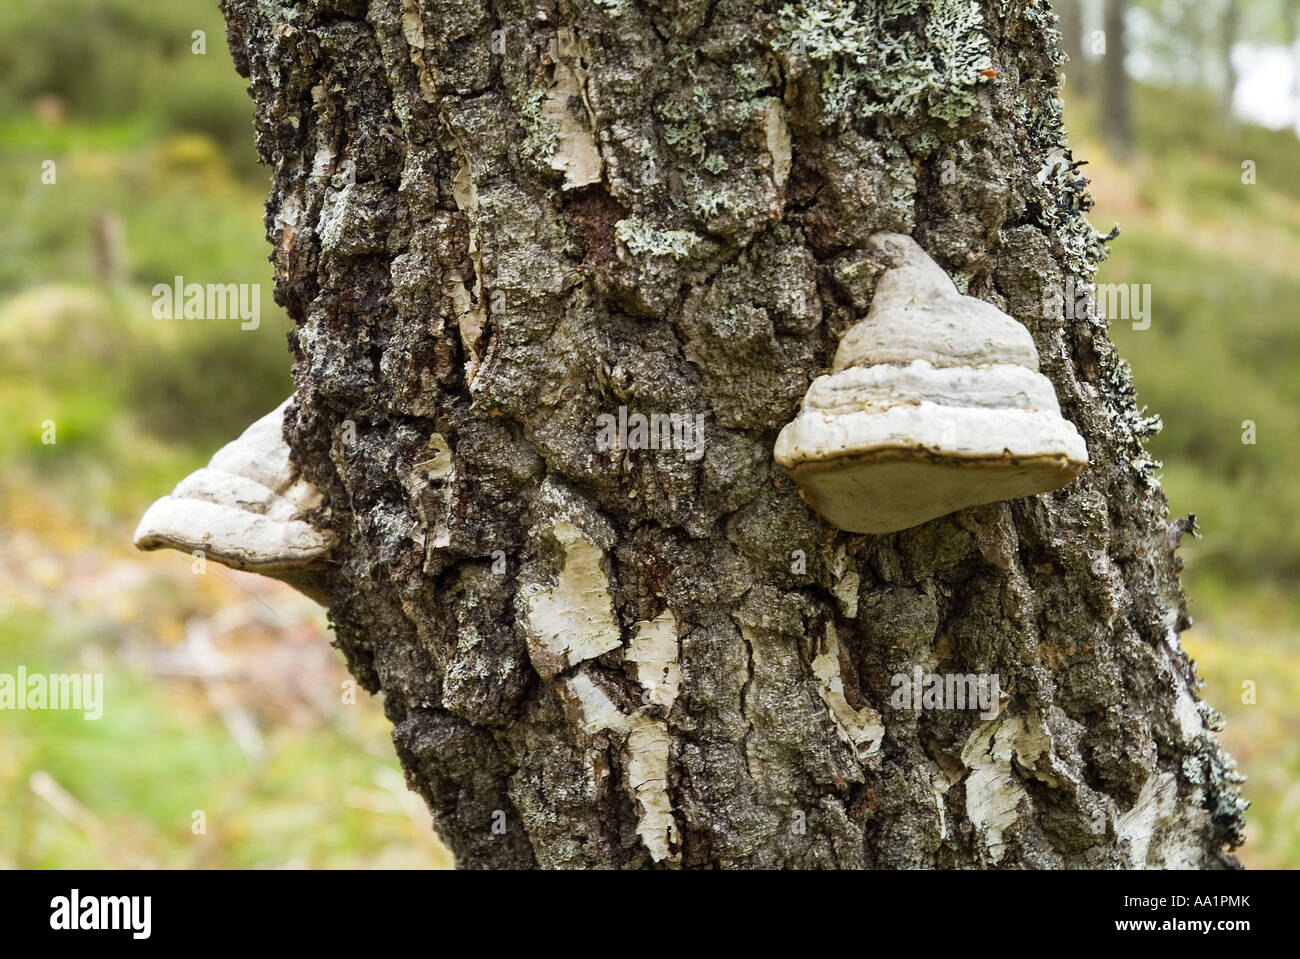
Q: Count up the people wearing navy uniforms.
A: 0